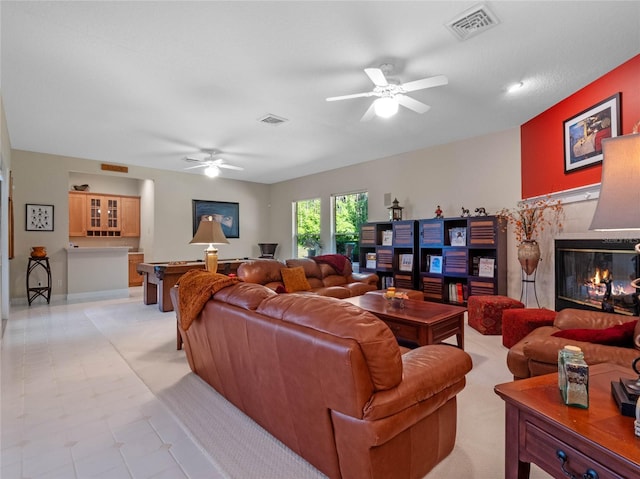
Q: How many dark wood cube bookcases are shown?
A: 2